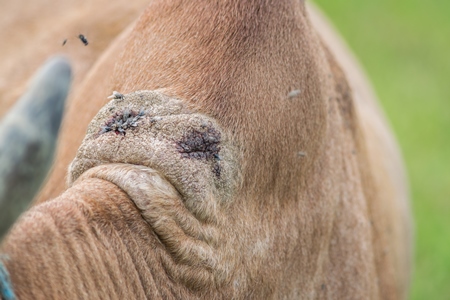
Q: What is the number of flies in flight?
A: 2